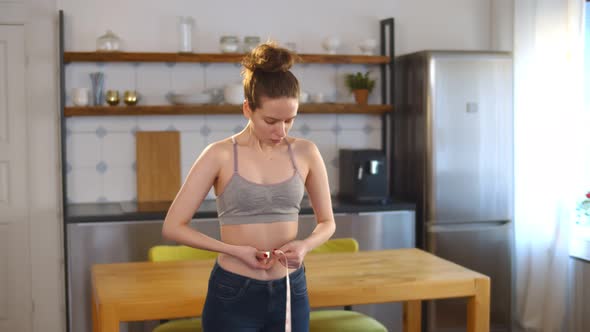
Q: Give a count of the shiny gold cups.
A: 2